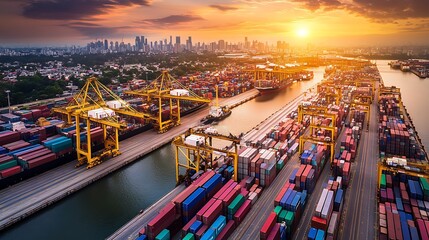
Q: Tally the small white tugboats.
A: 1